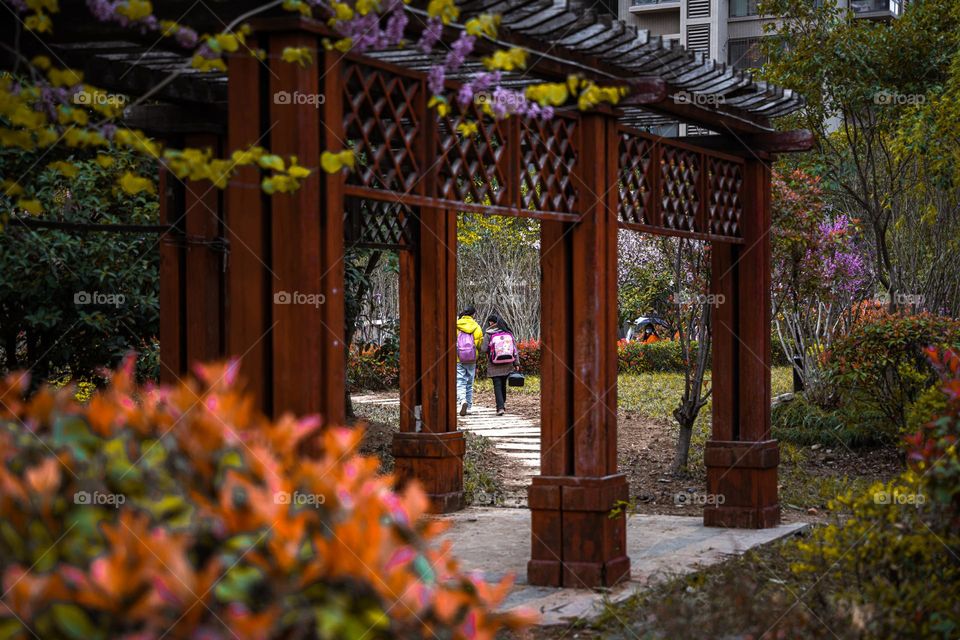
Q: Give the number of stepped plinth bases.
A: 3